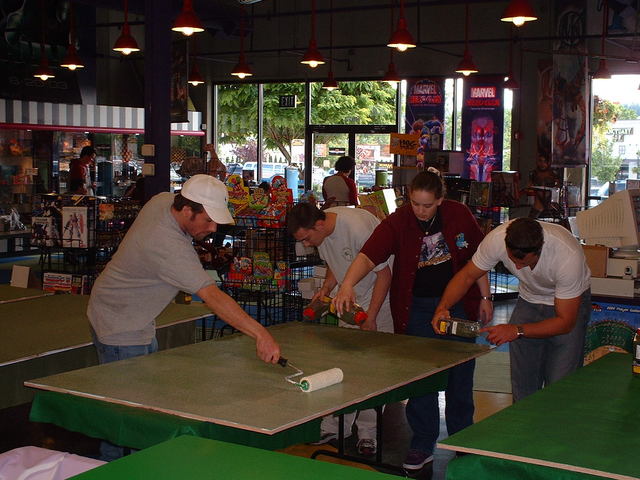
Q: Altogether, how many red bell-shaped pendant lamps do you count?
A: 14